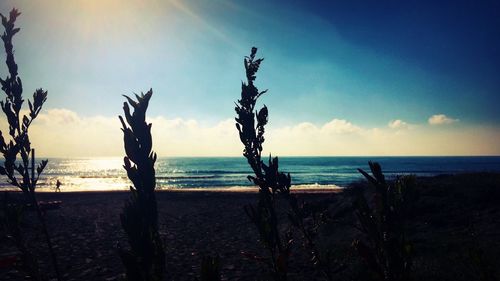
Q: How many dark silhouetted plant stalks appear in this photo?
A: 4